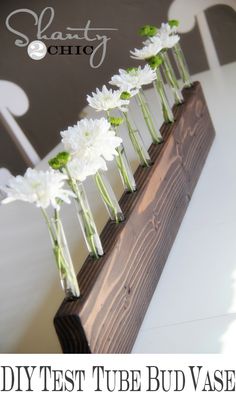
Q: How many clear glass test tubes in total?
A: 9